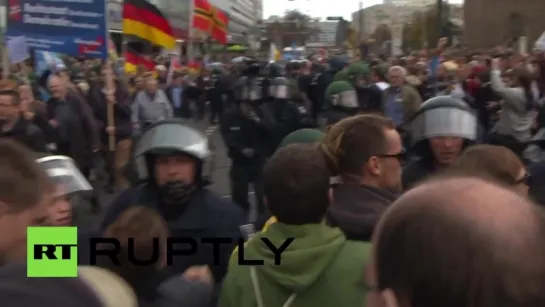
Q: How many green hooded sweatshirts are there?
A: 1